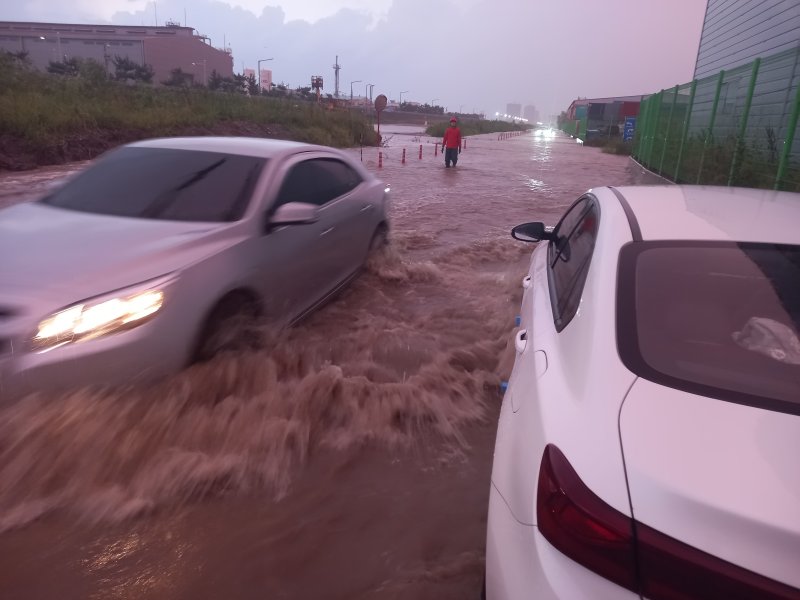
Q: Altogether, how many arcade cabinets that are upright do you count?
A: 0